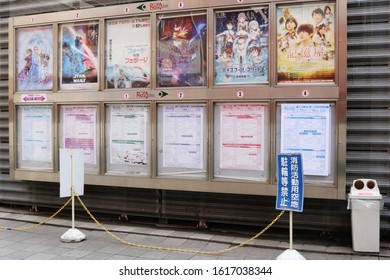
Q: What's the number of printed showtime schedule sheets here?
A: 6